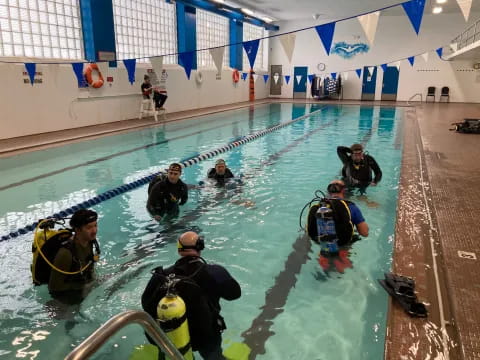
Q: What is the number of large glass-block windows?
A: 4